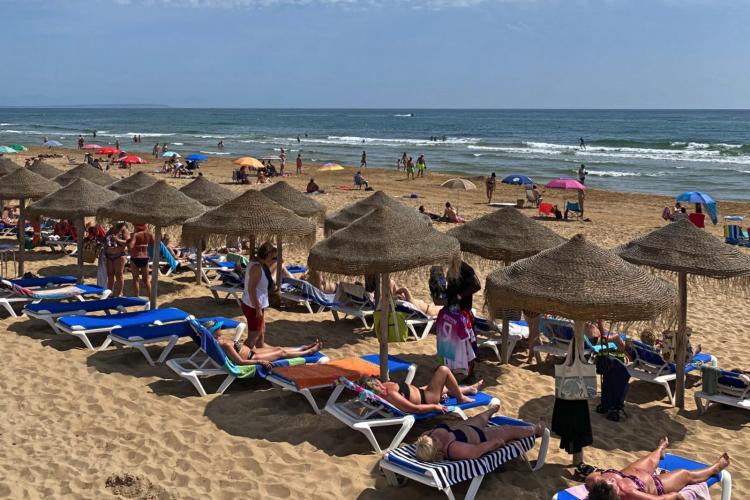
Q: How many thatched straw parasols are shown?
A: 15